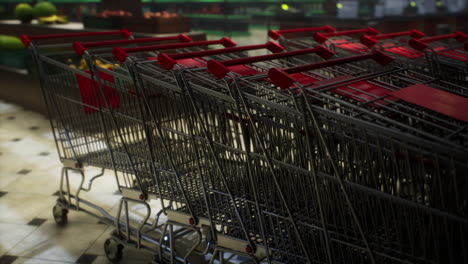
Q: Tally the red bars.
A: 10